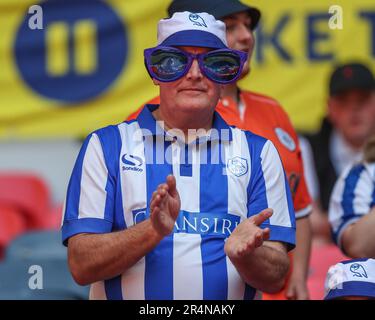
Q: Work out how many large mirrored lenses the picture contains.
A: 2